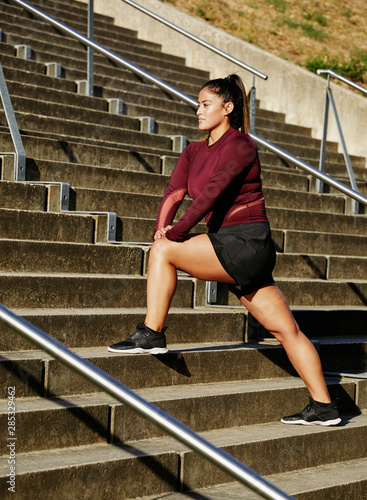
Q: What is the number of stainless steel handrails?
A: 4